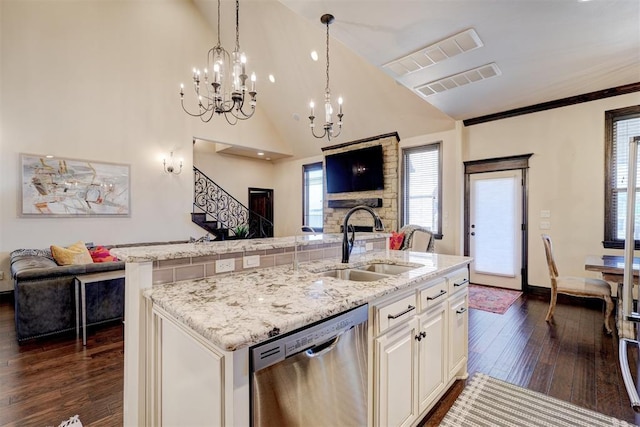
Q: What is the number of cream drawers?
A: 3